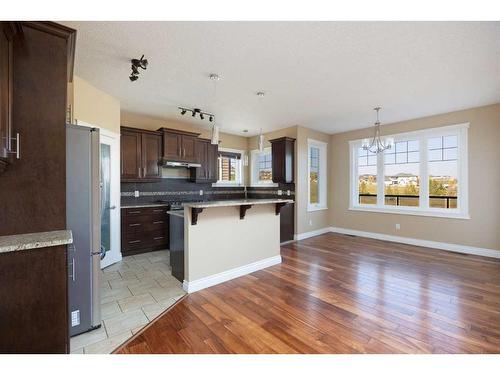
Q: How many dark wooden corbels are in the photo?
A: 3